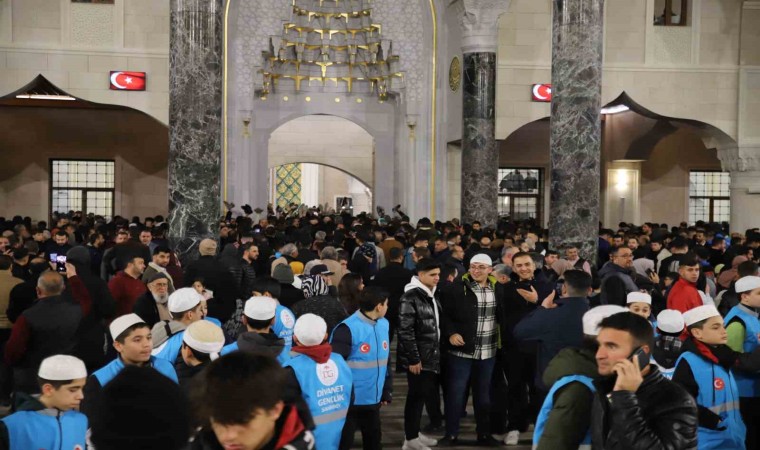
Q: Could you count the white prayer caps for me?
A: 12